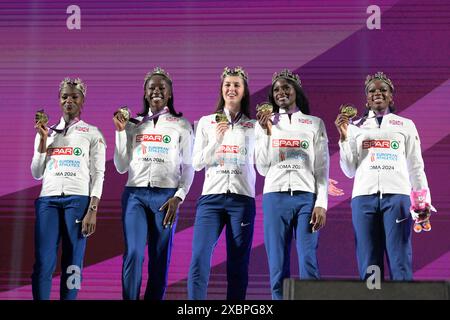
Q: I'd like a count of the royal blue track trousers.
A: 5